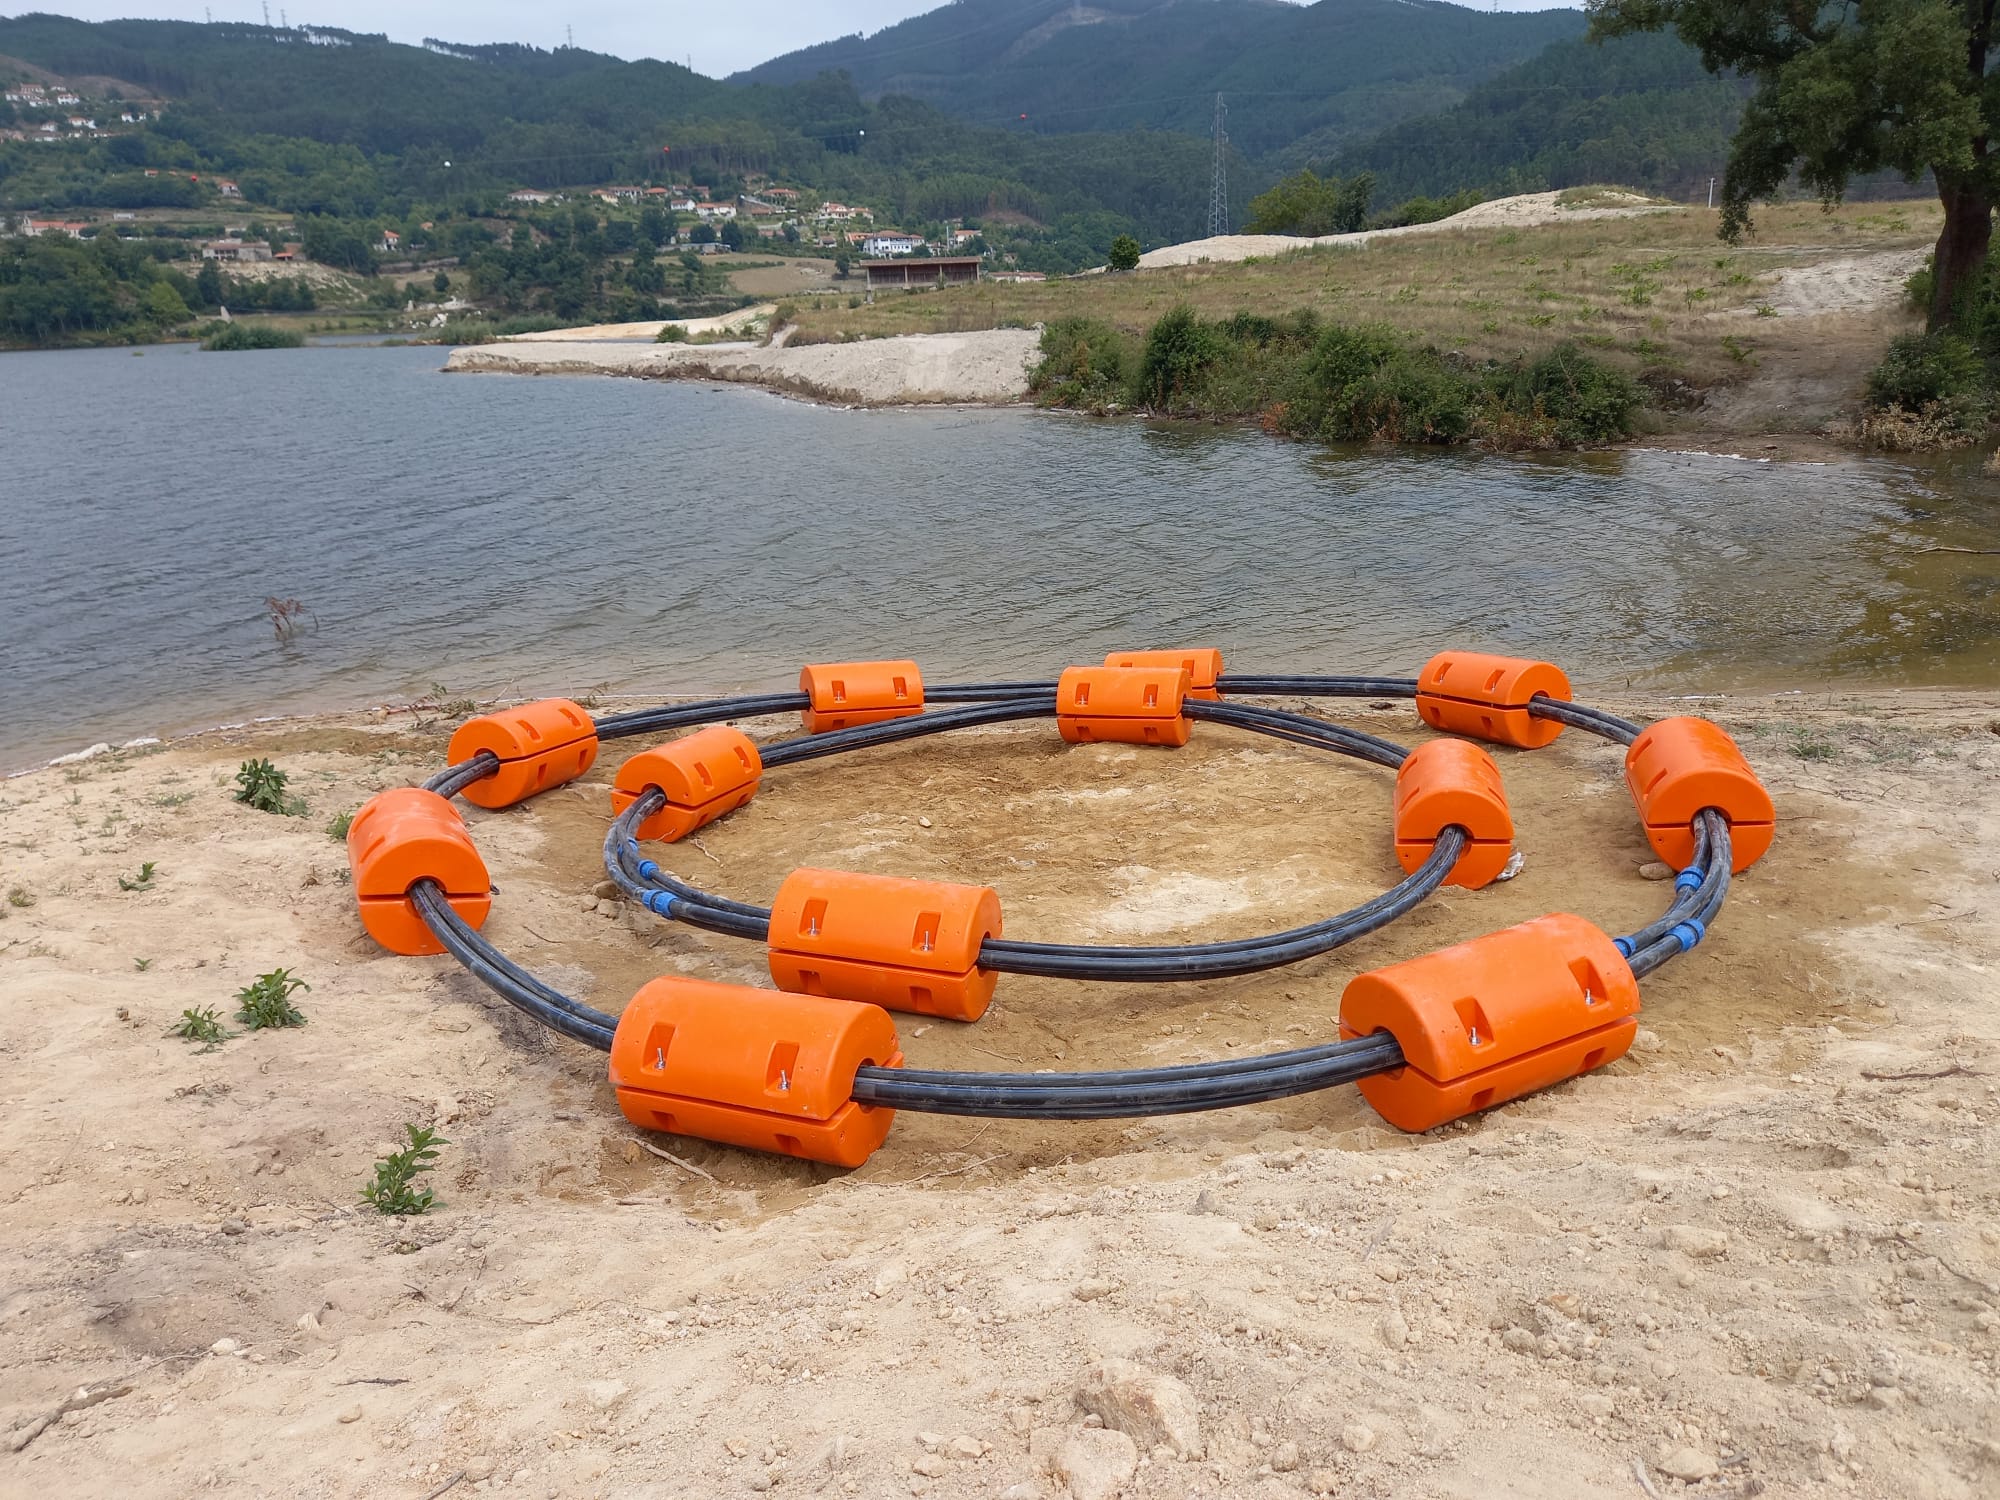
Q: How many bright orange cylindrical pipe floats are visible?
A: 12